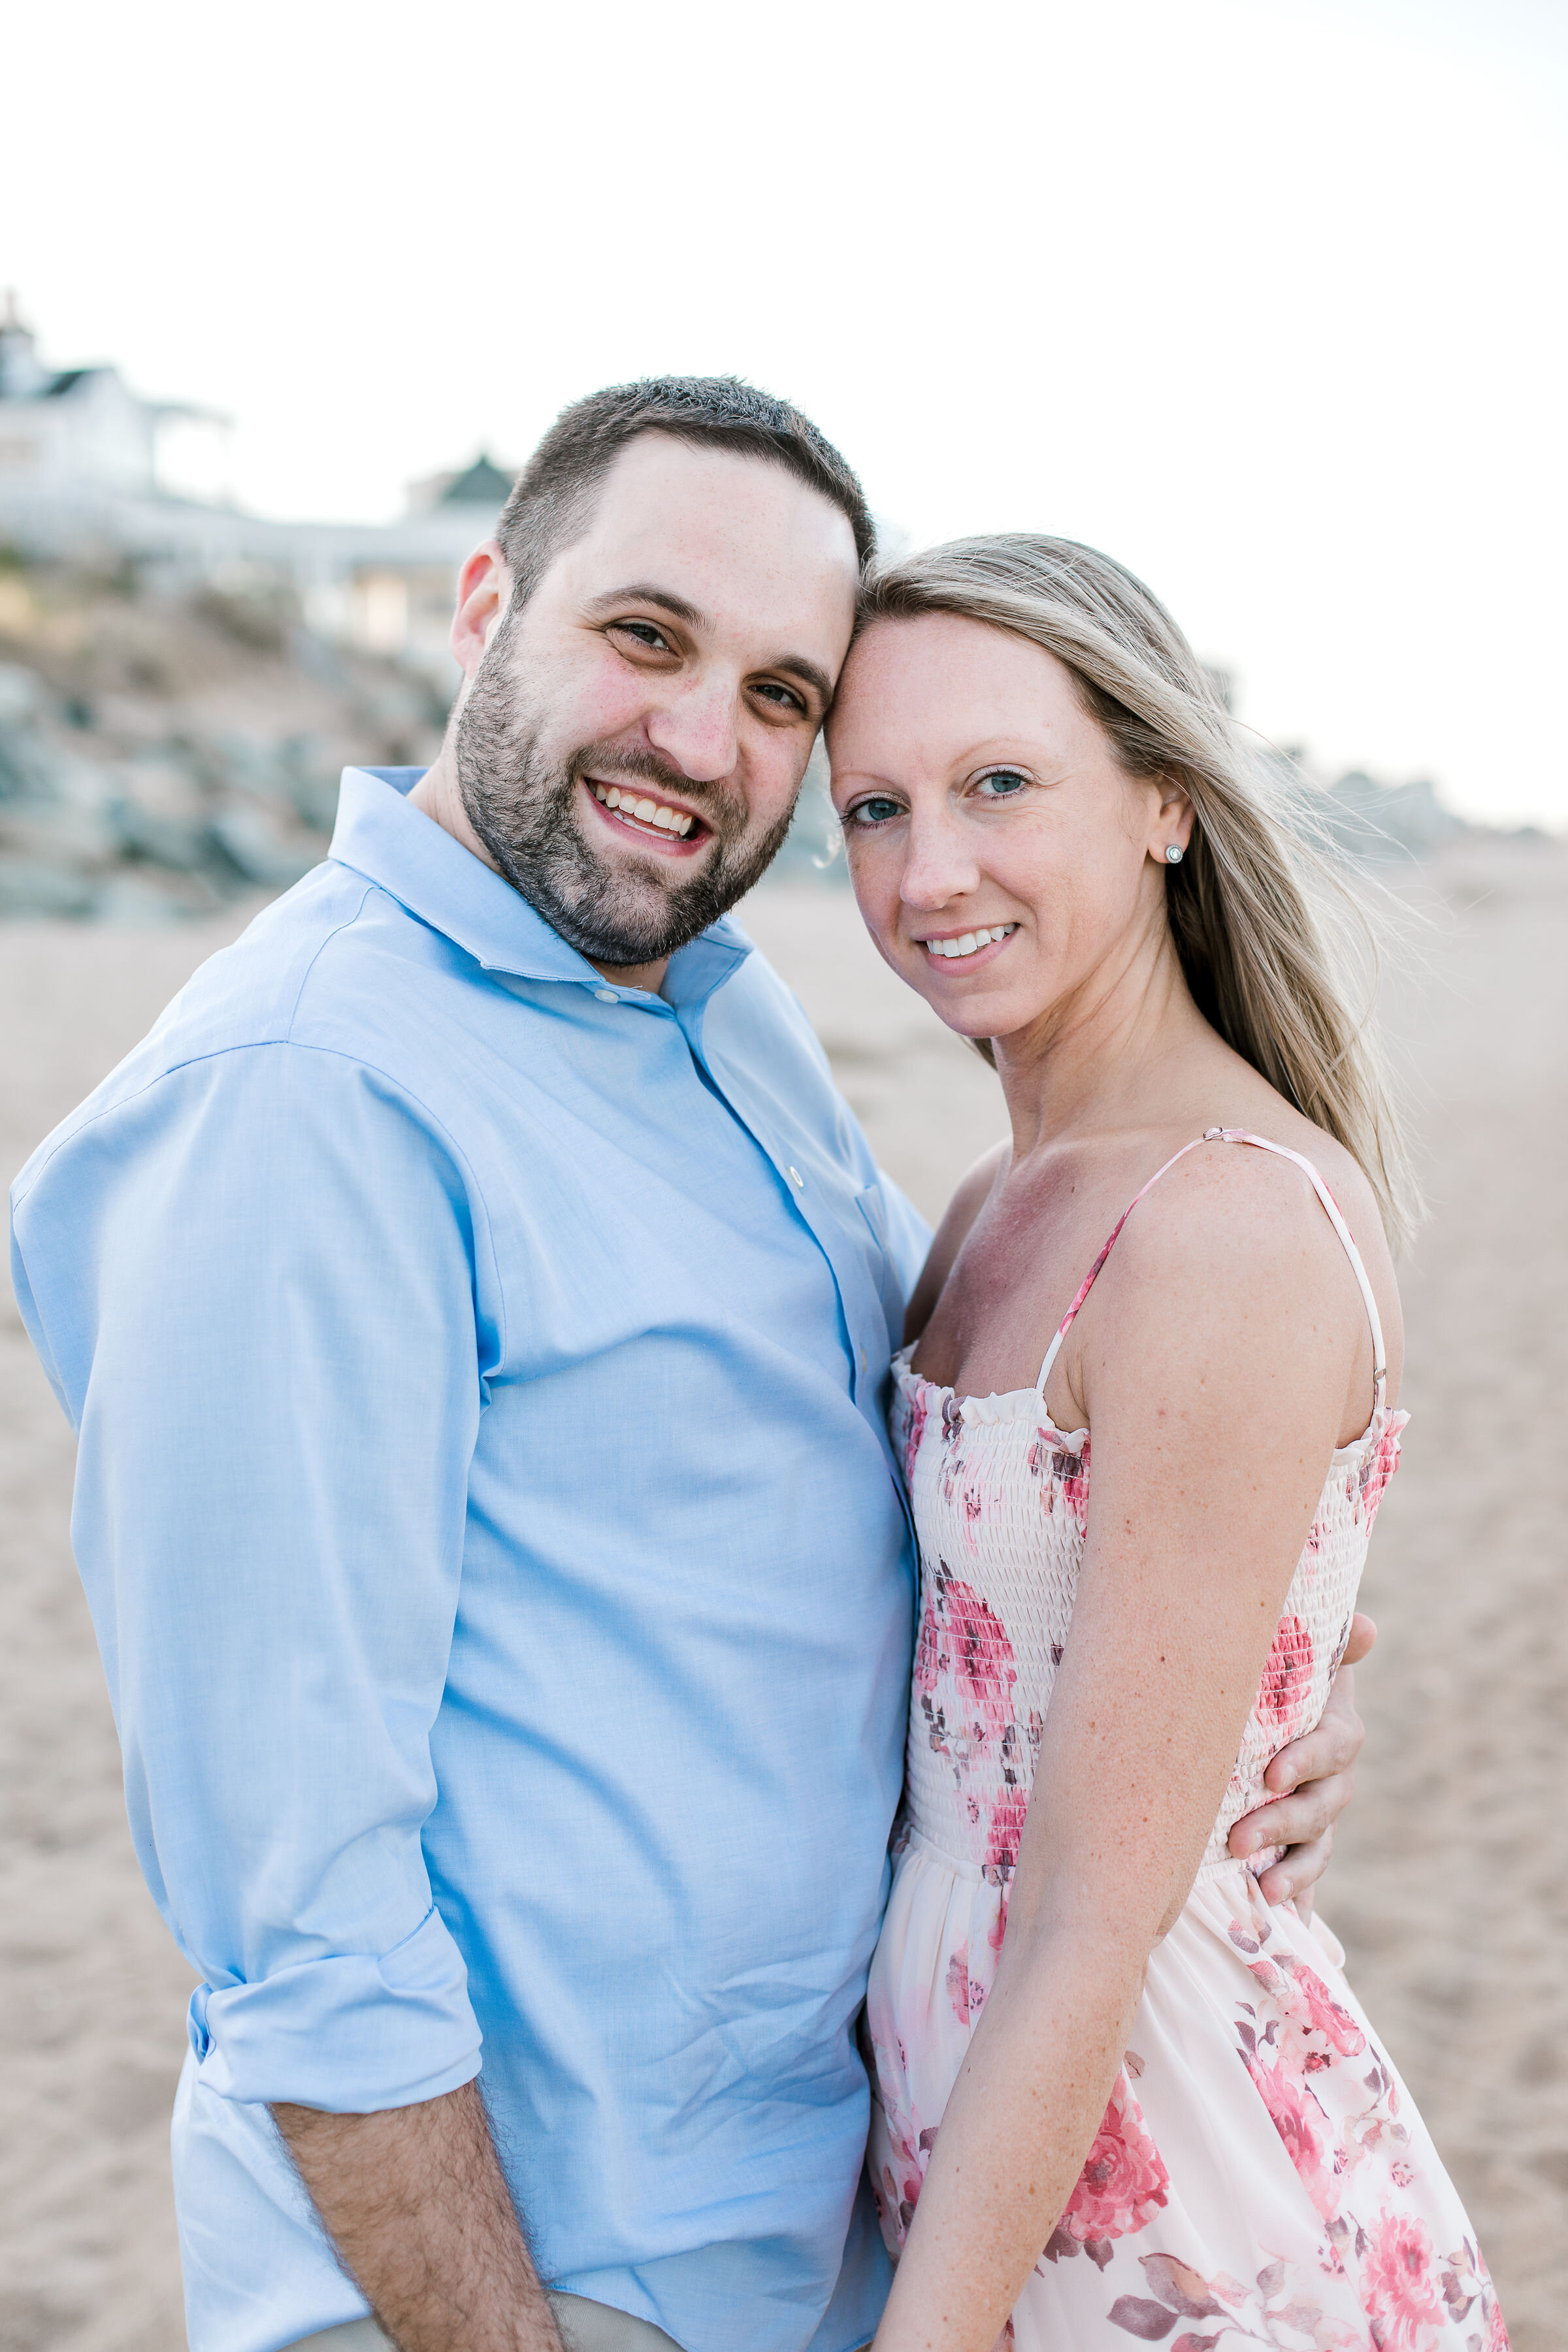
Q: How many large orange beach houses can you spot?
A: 0